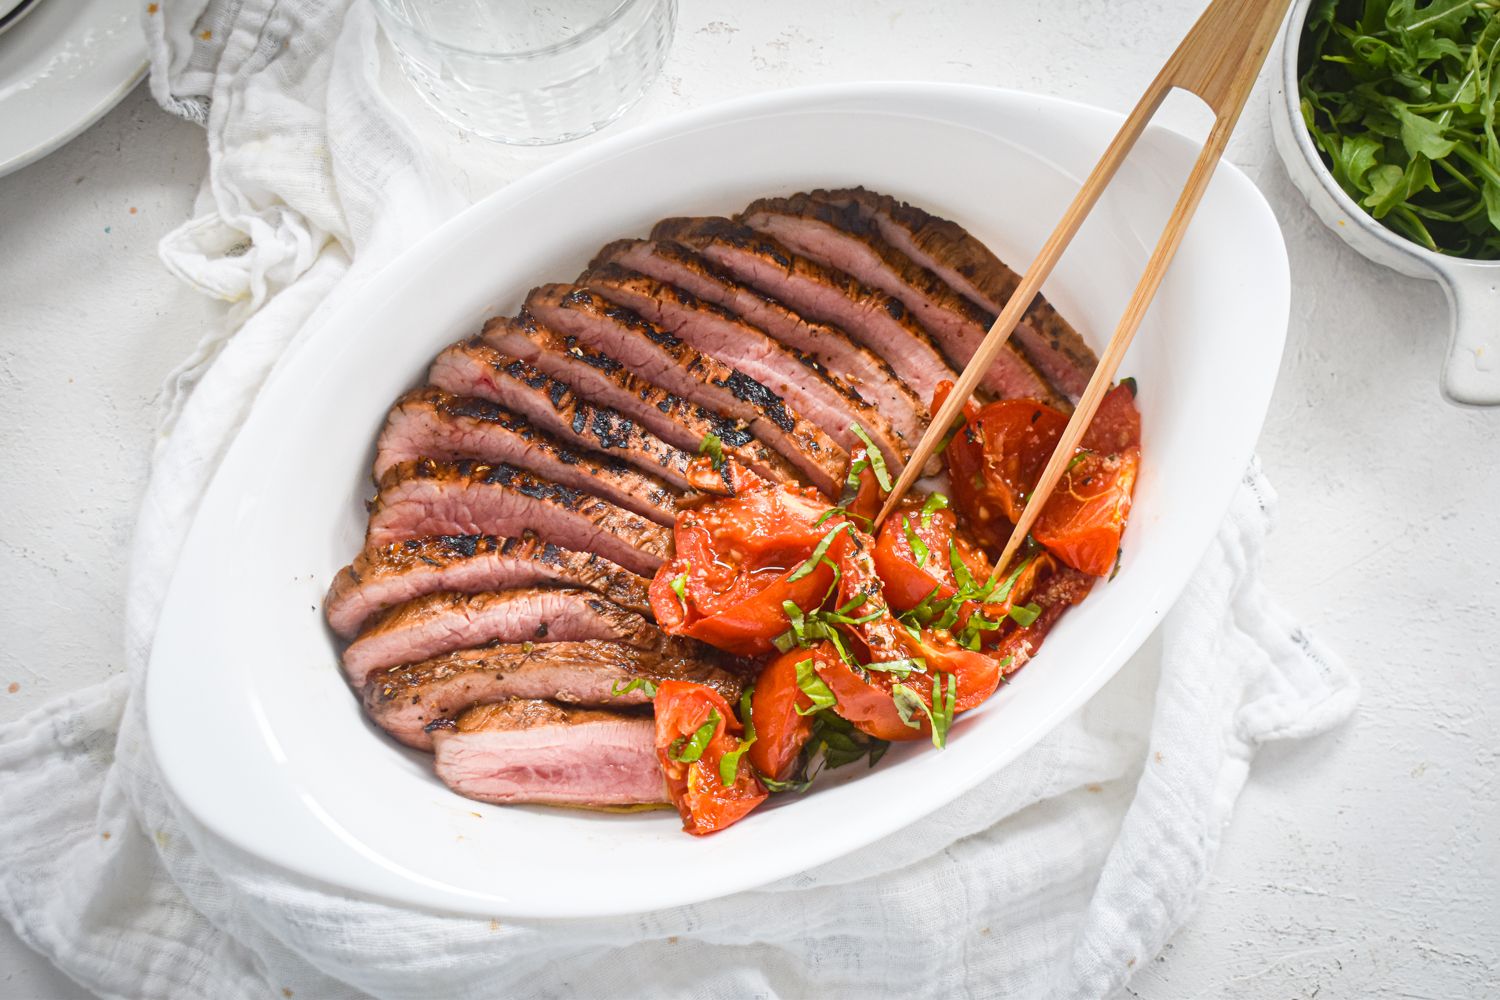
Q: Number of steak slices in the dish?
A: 14